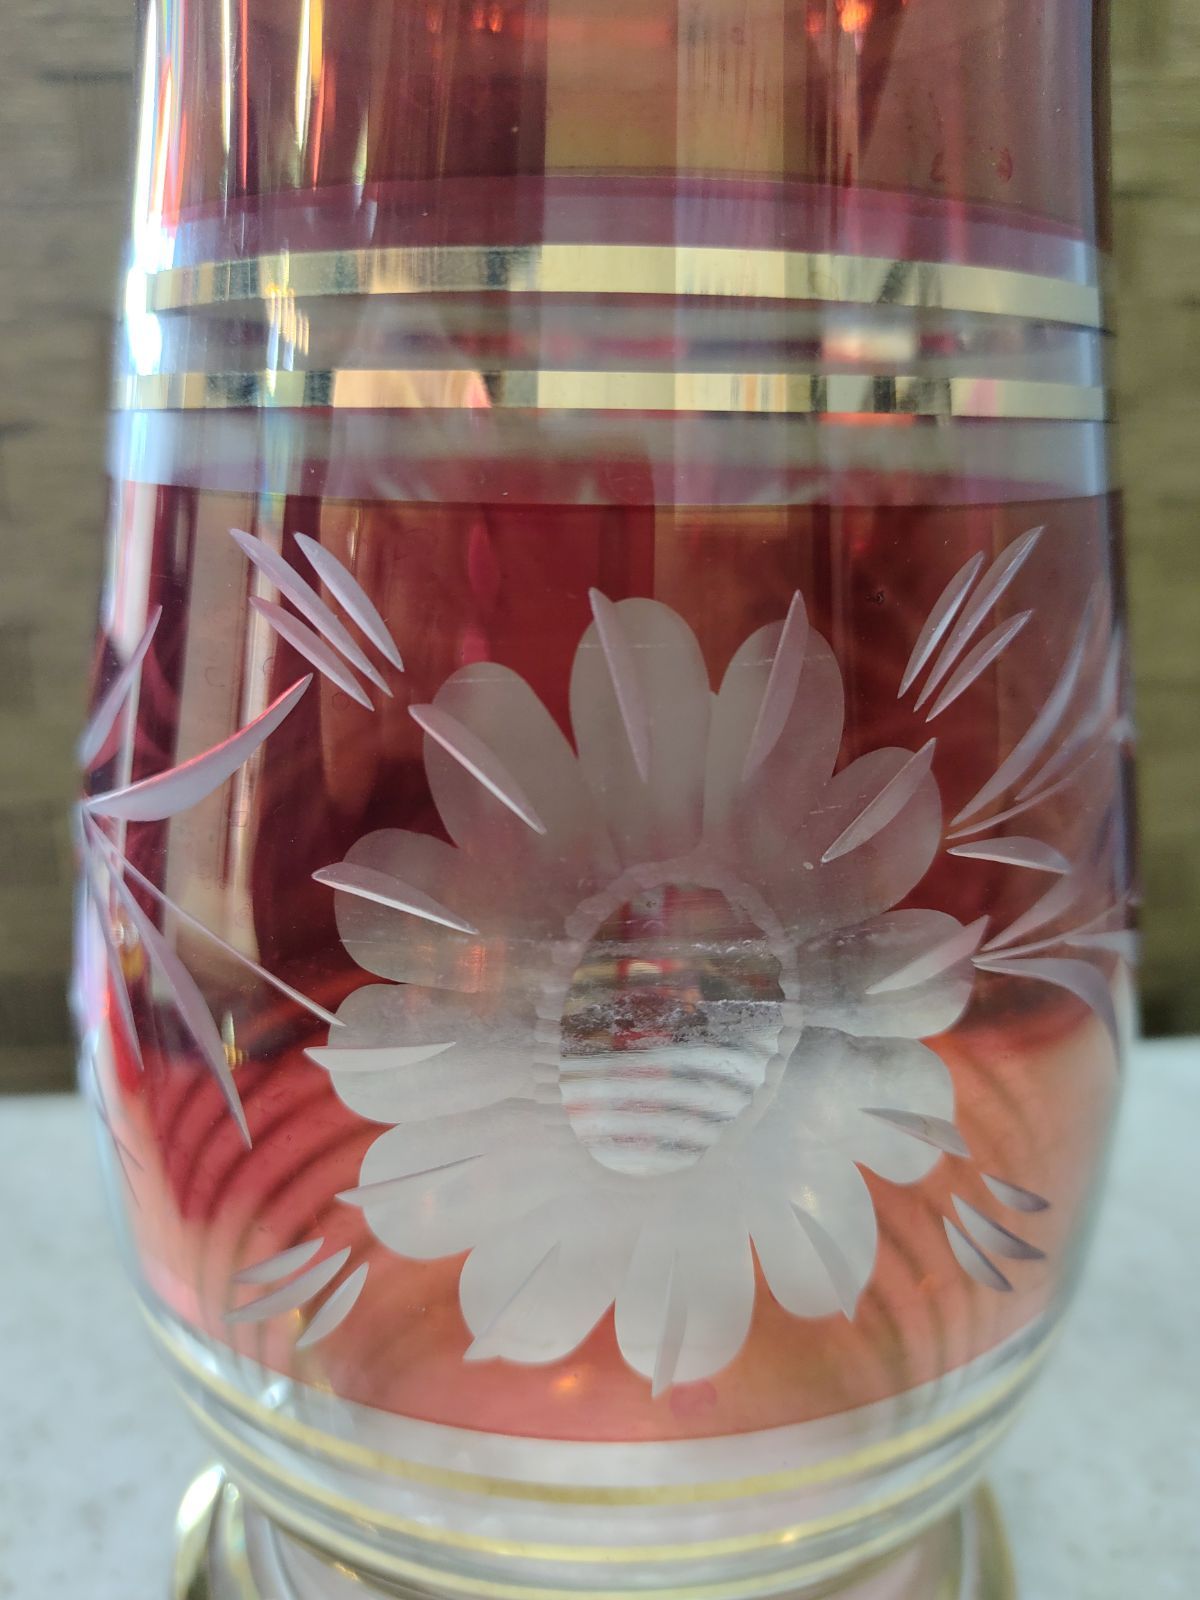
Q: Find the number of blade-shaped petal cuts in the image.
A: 12